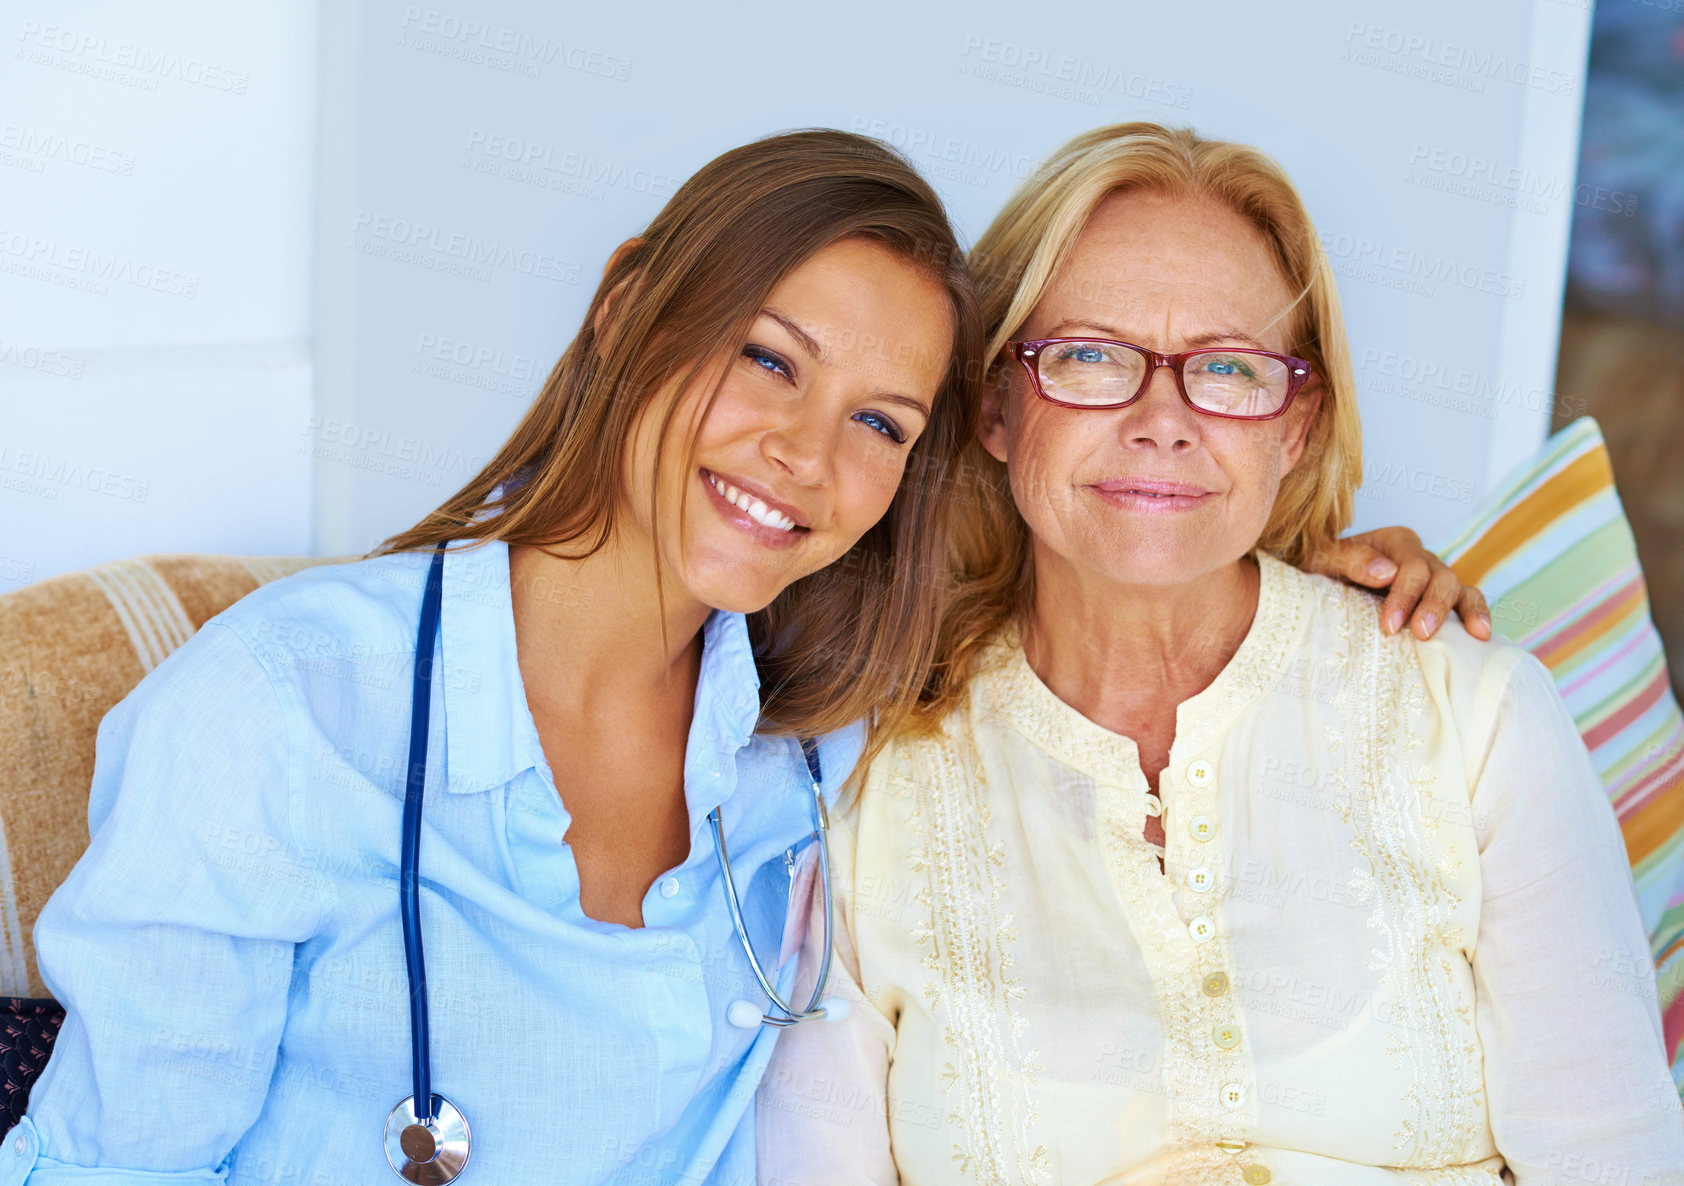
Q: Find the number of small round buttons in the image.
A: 11